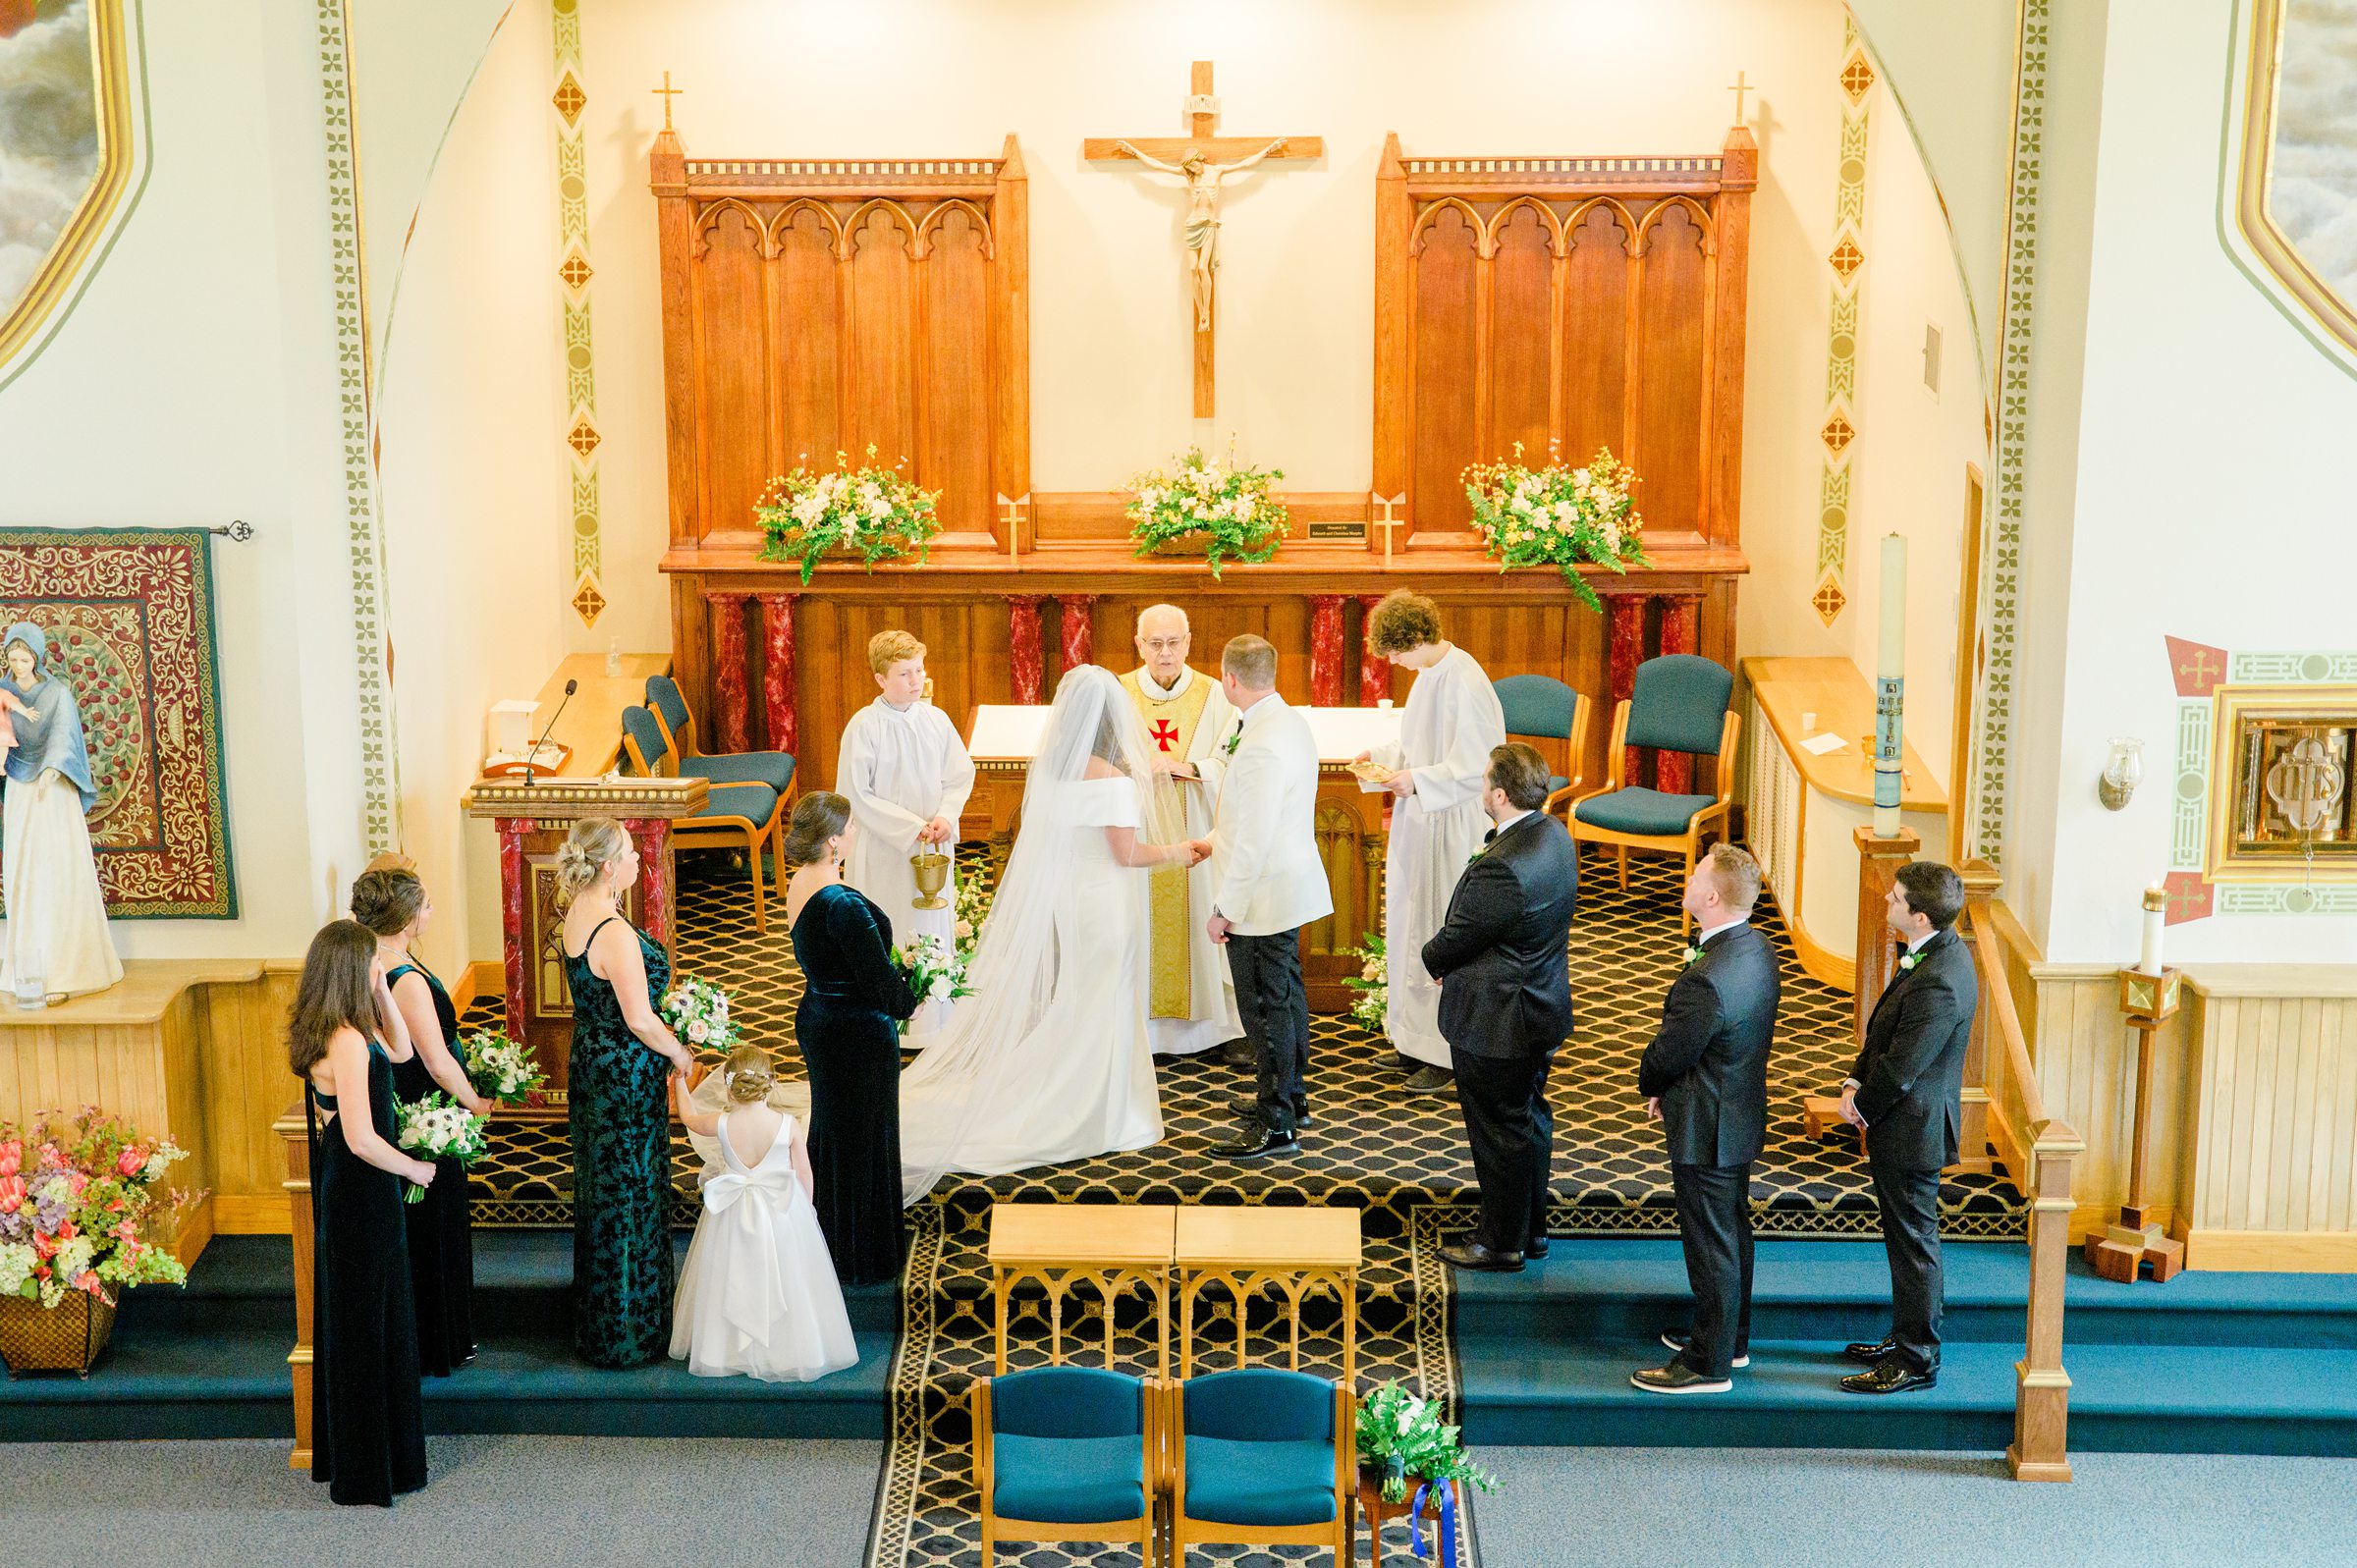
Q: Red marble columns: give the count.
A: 10